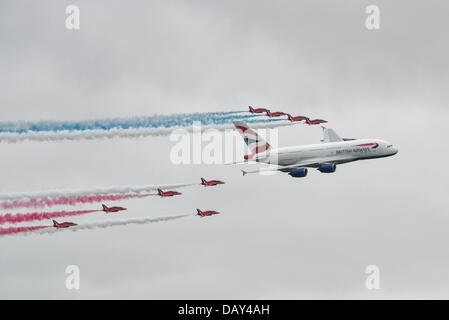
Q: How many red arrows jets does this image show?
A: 9